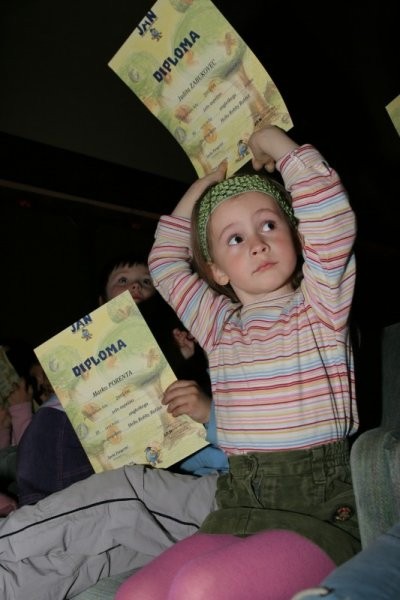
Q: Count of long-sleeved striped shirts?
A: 1